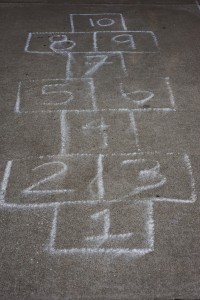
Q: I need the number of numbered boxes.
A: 10